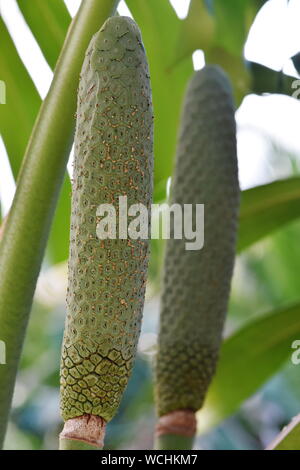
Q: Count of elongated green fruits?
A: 2